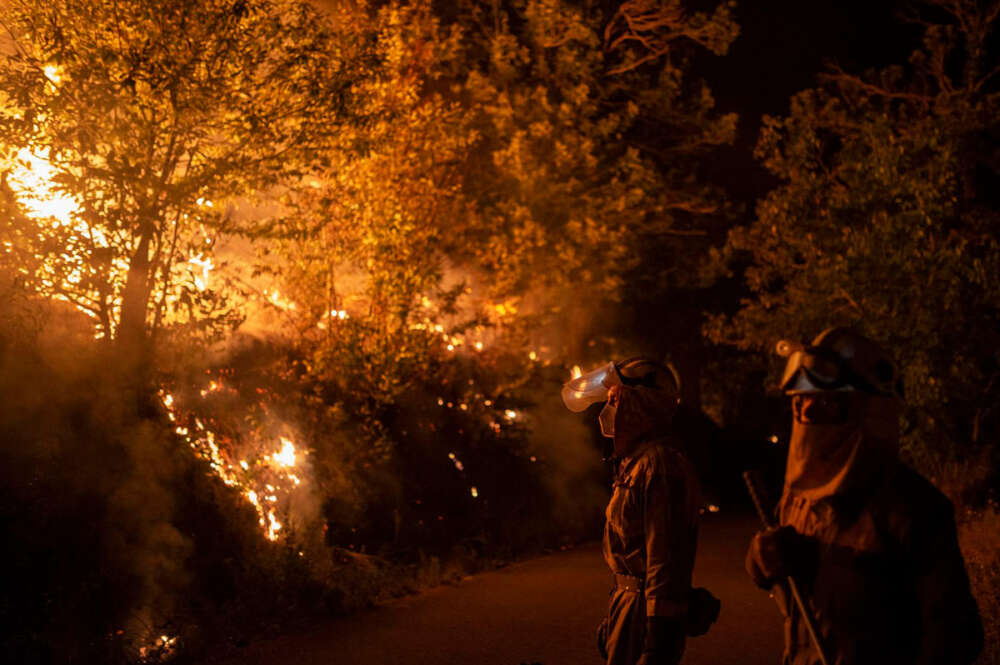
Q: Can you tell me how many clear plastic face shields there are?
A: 1